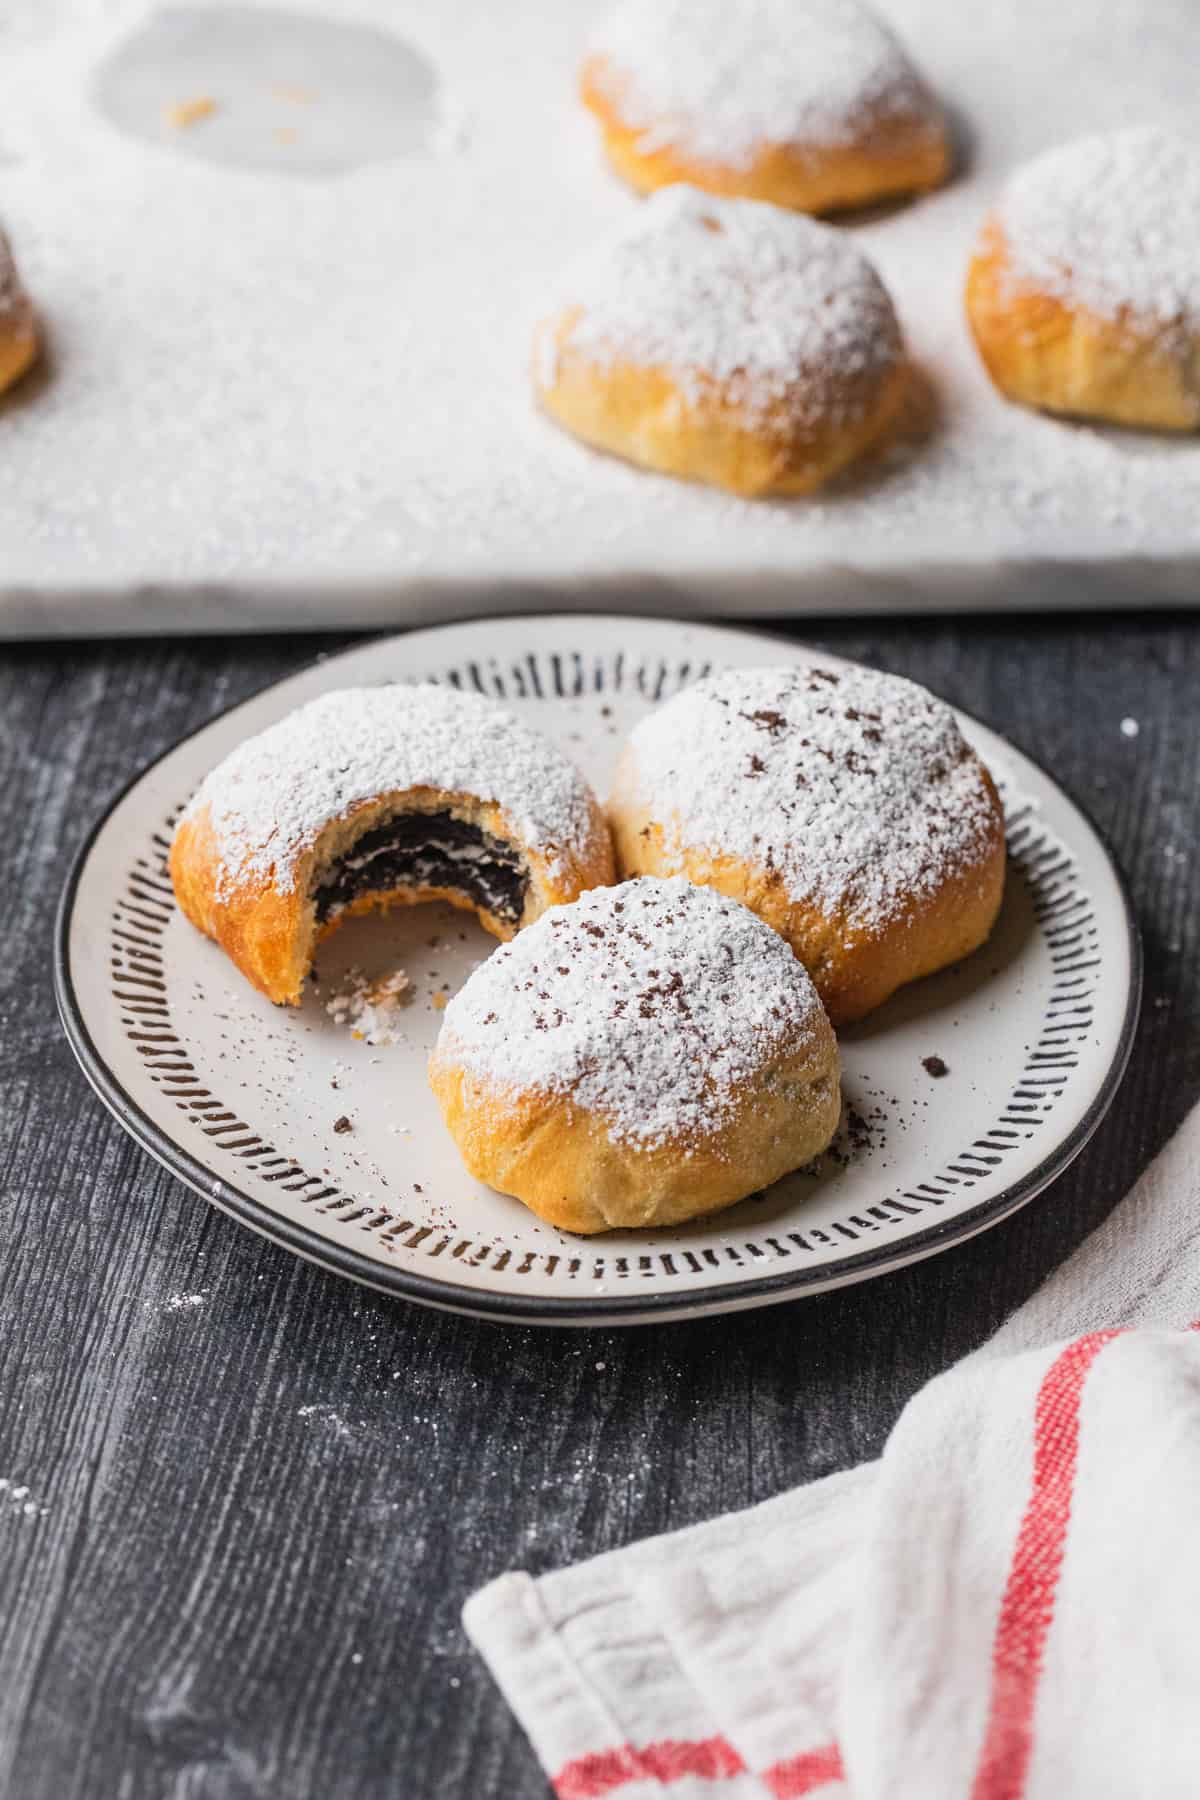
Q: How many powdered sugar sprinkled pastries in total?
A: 7